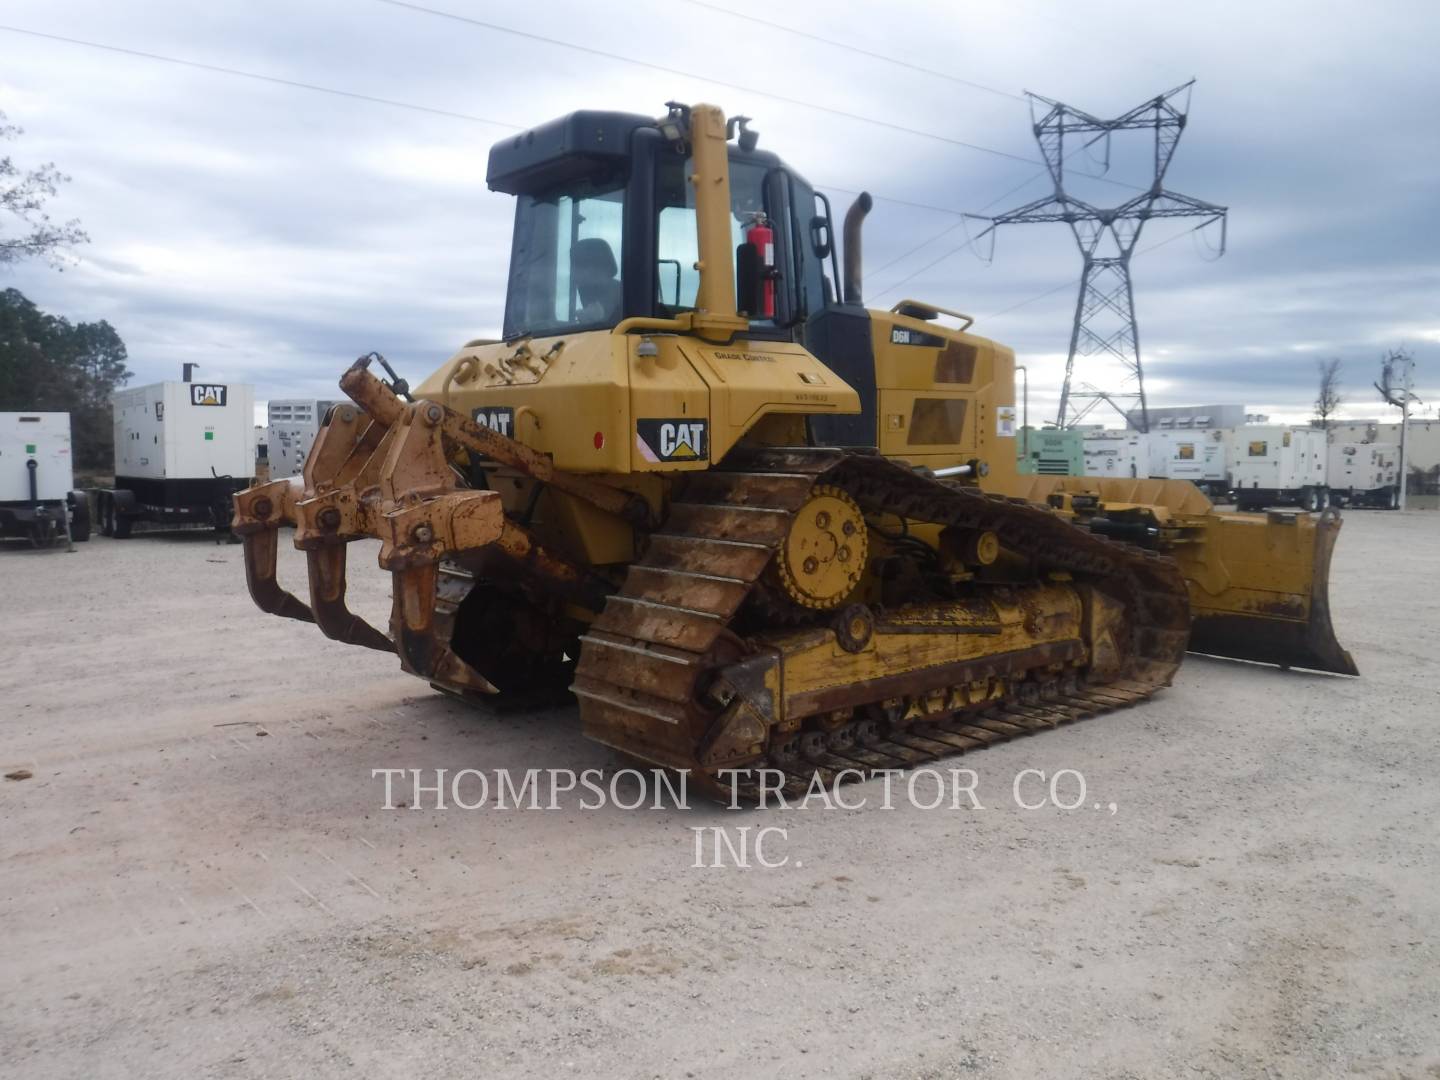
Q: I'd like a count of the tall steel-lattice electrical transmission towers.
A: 1